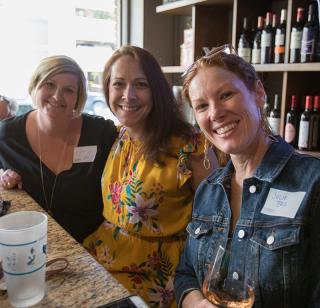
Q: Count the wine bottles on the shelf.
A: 12